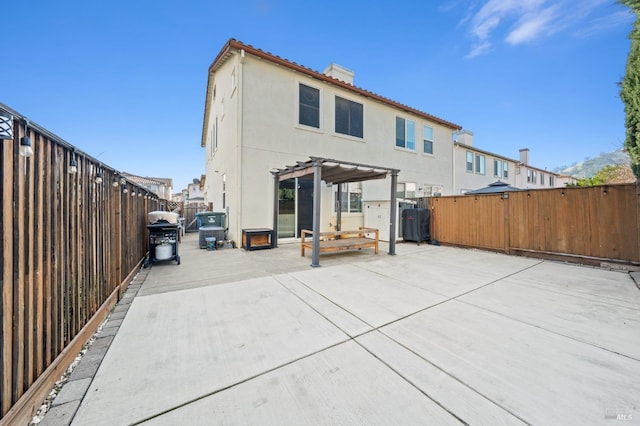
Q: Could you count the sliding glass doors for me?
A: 1